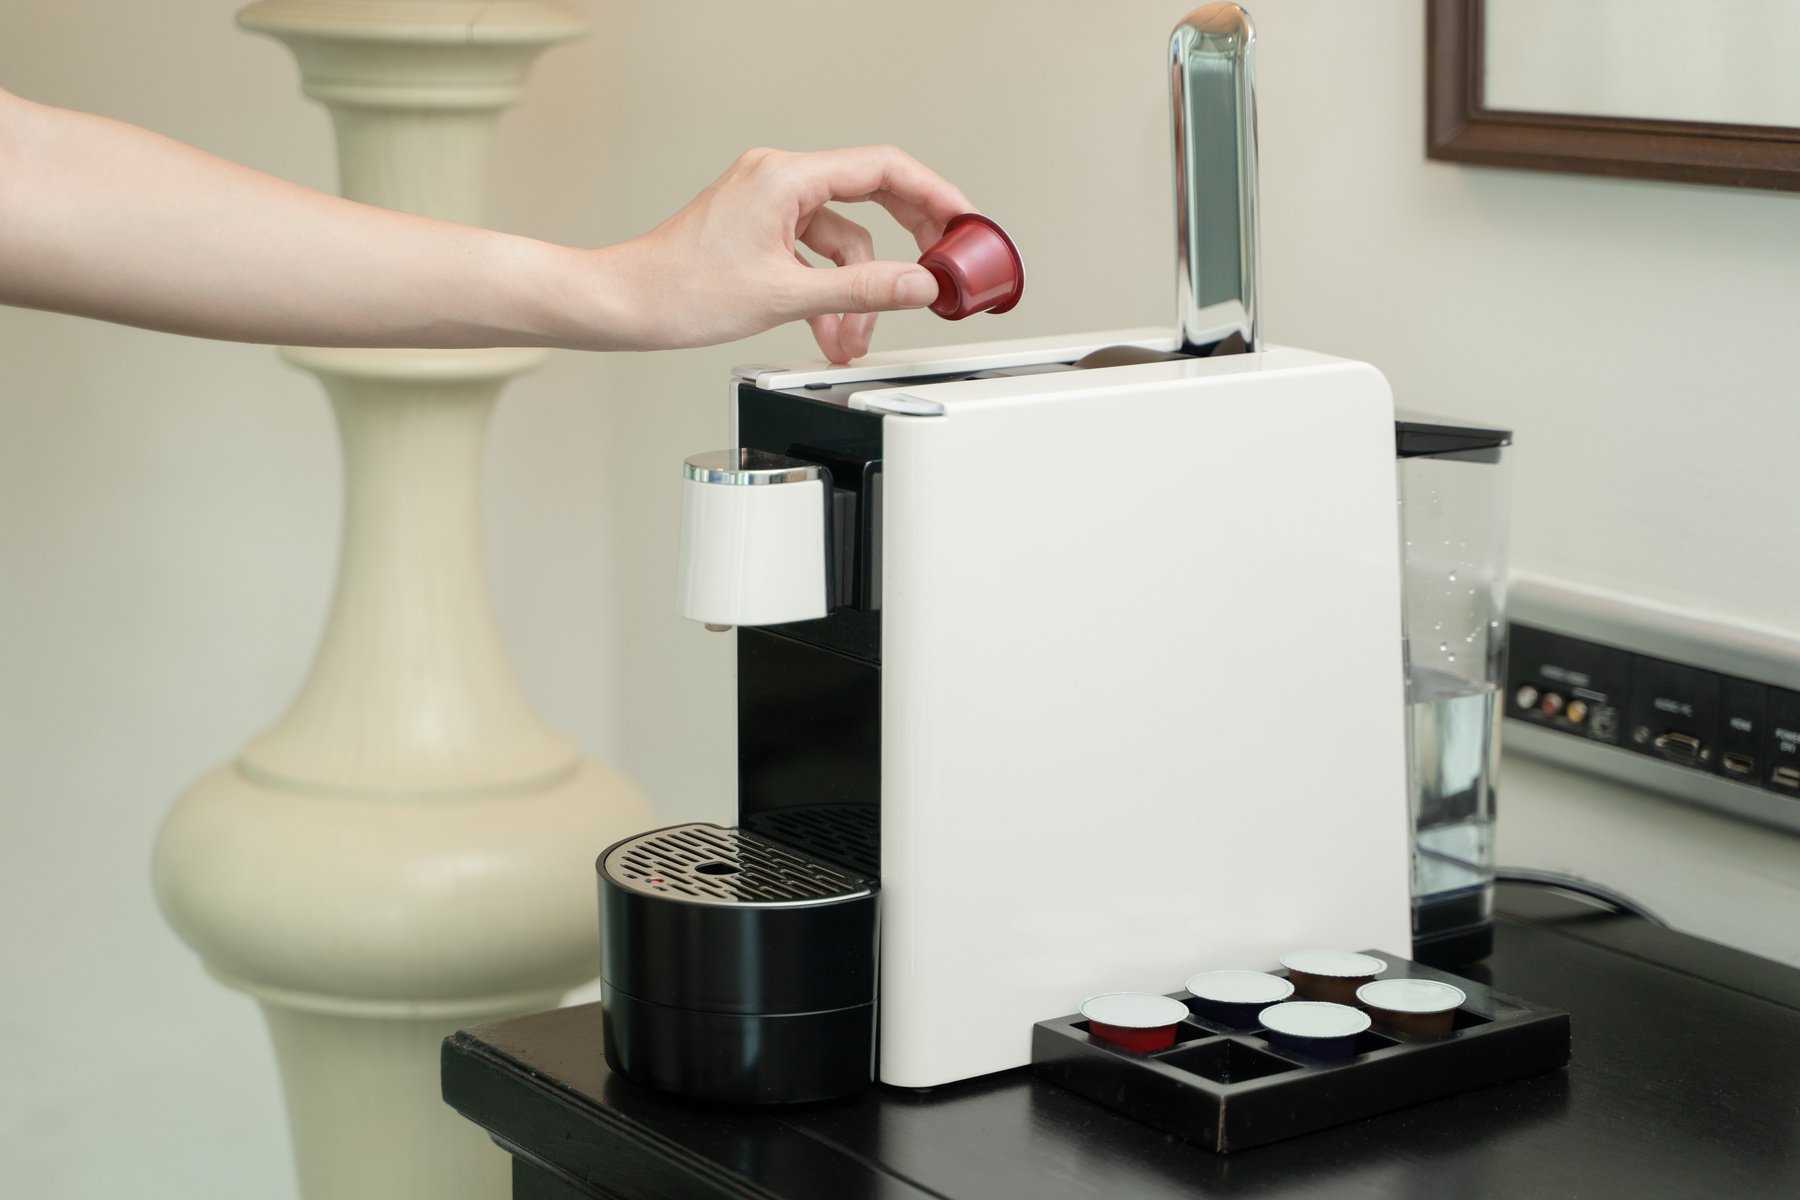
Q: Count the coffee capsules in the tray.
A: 5